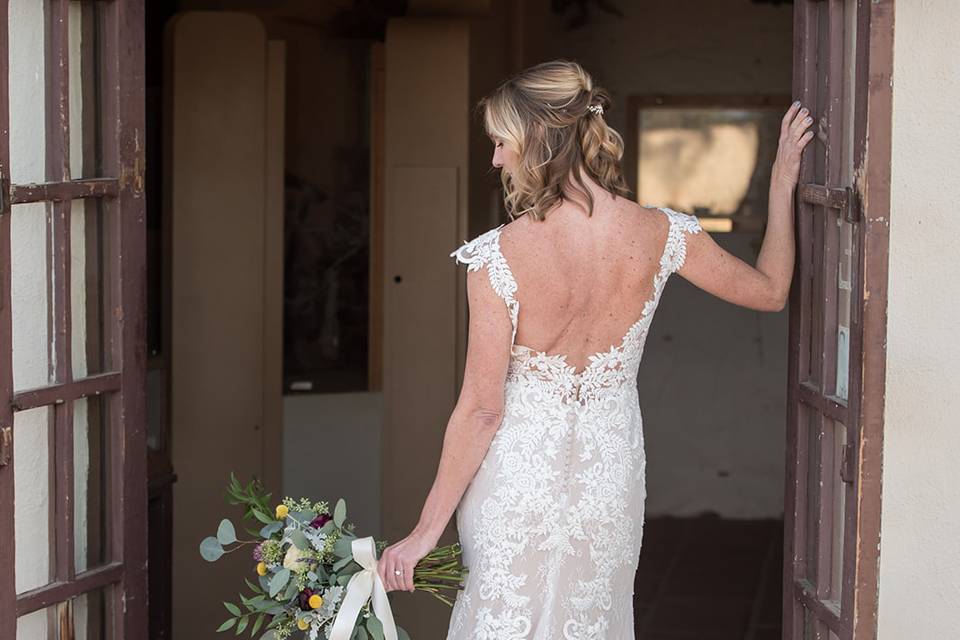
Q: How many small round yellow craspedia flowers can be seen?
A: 4